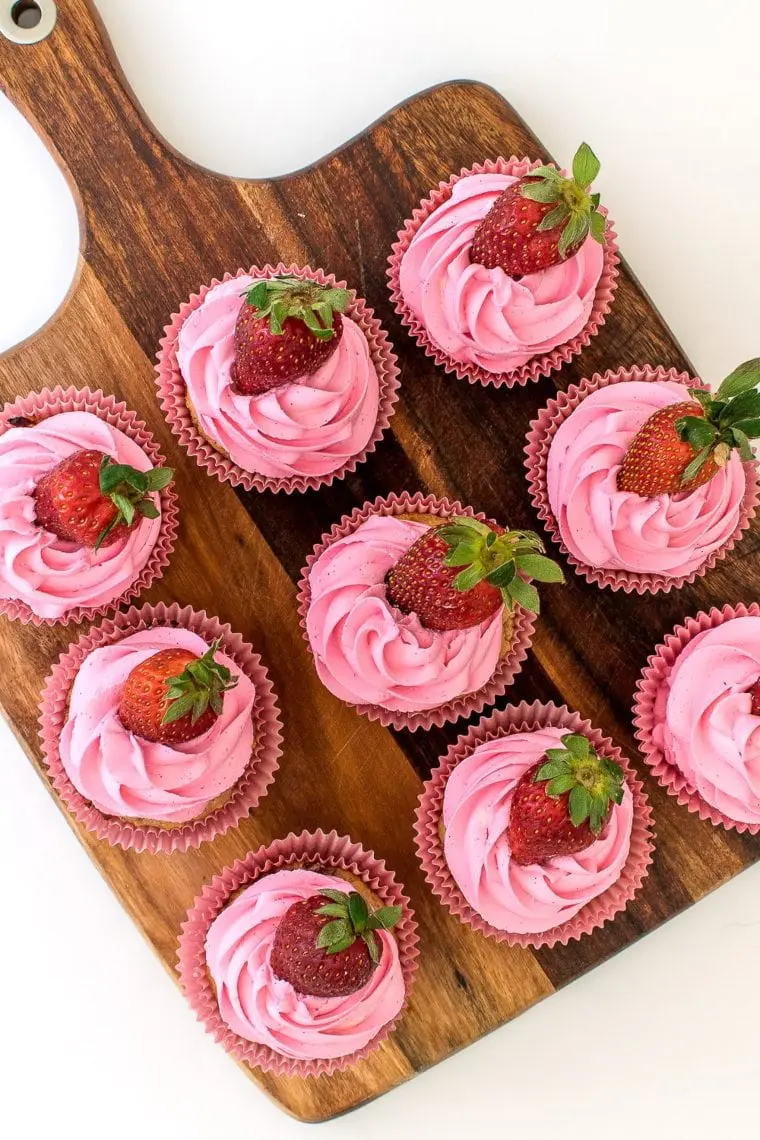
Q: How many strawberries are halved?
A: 0